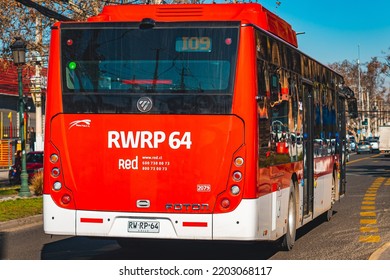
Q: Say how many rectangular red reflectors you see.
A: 2